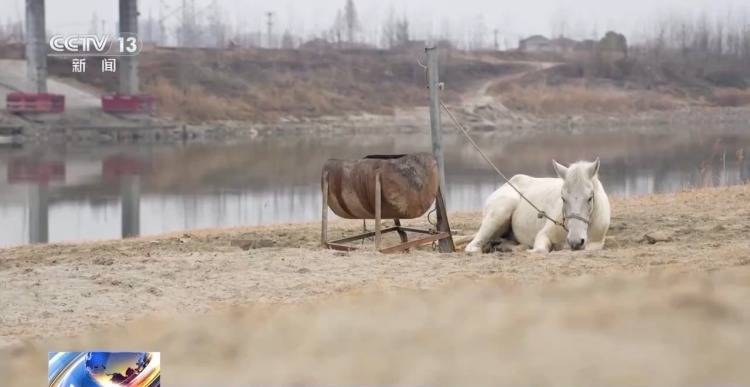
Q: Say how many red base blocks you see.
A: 2